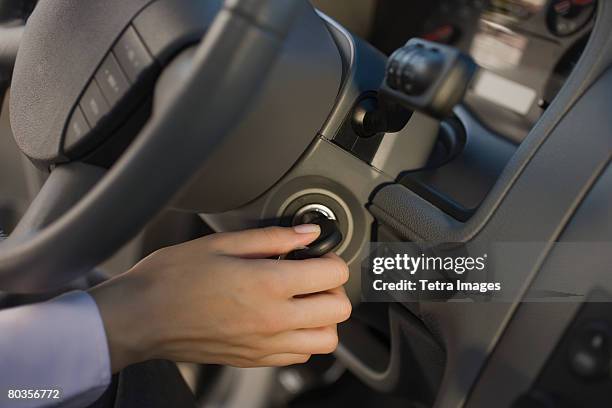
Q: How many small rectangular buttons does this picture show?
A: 4